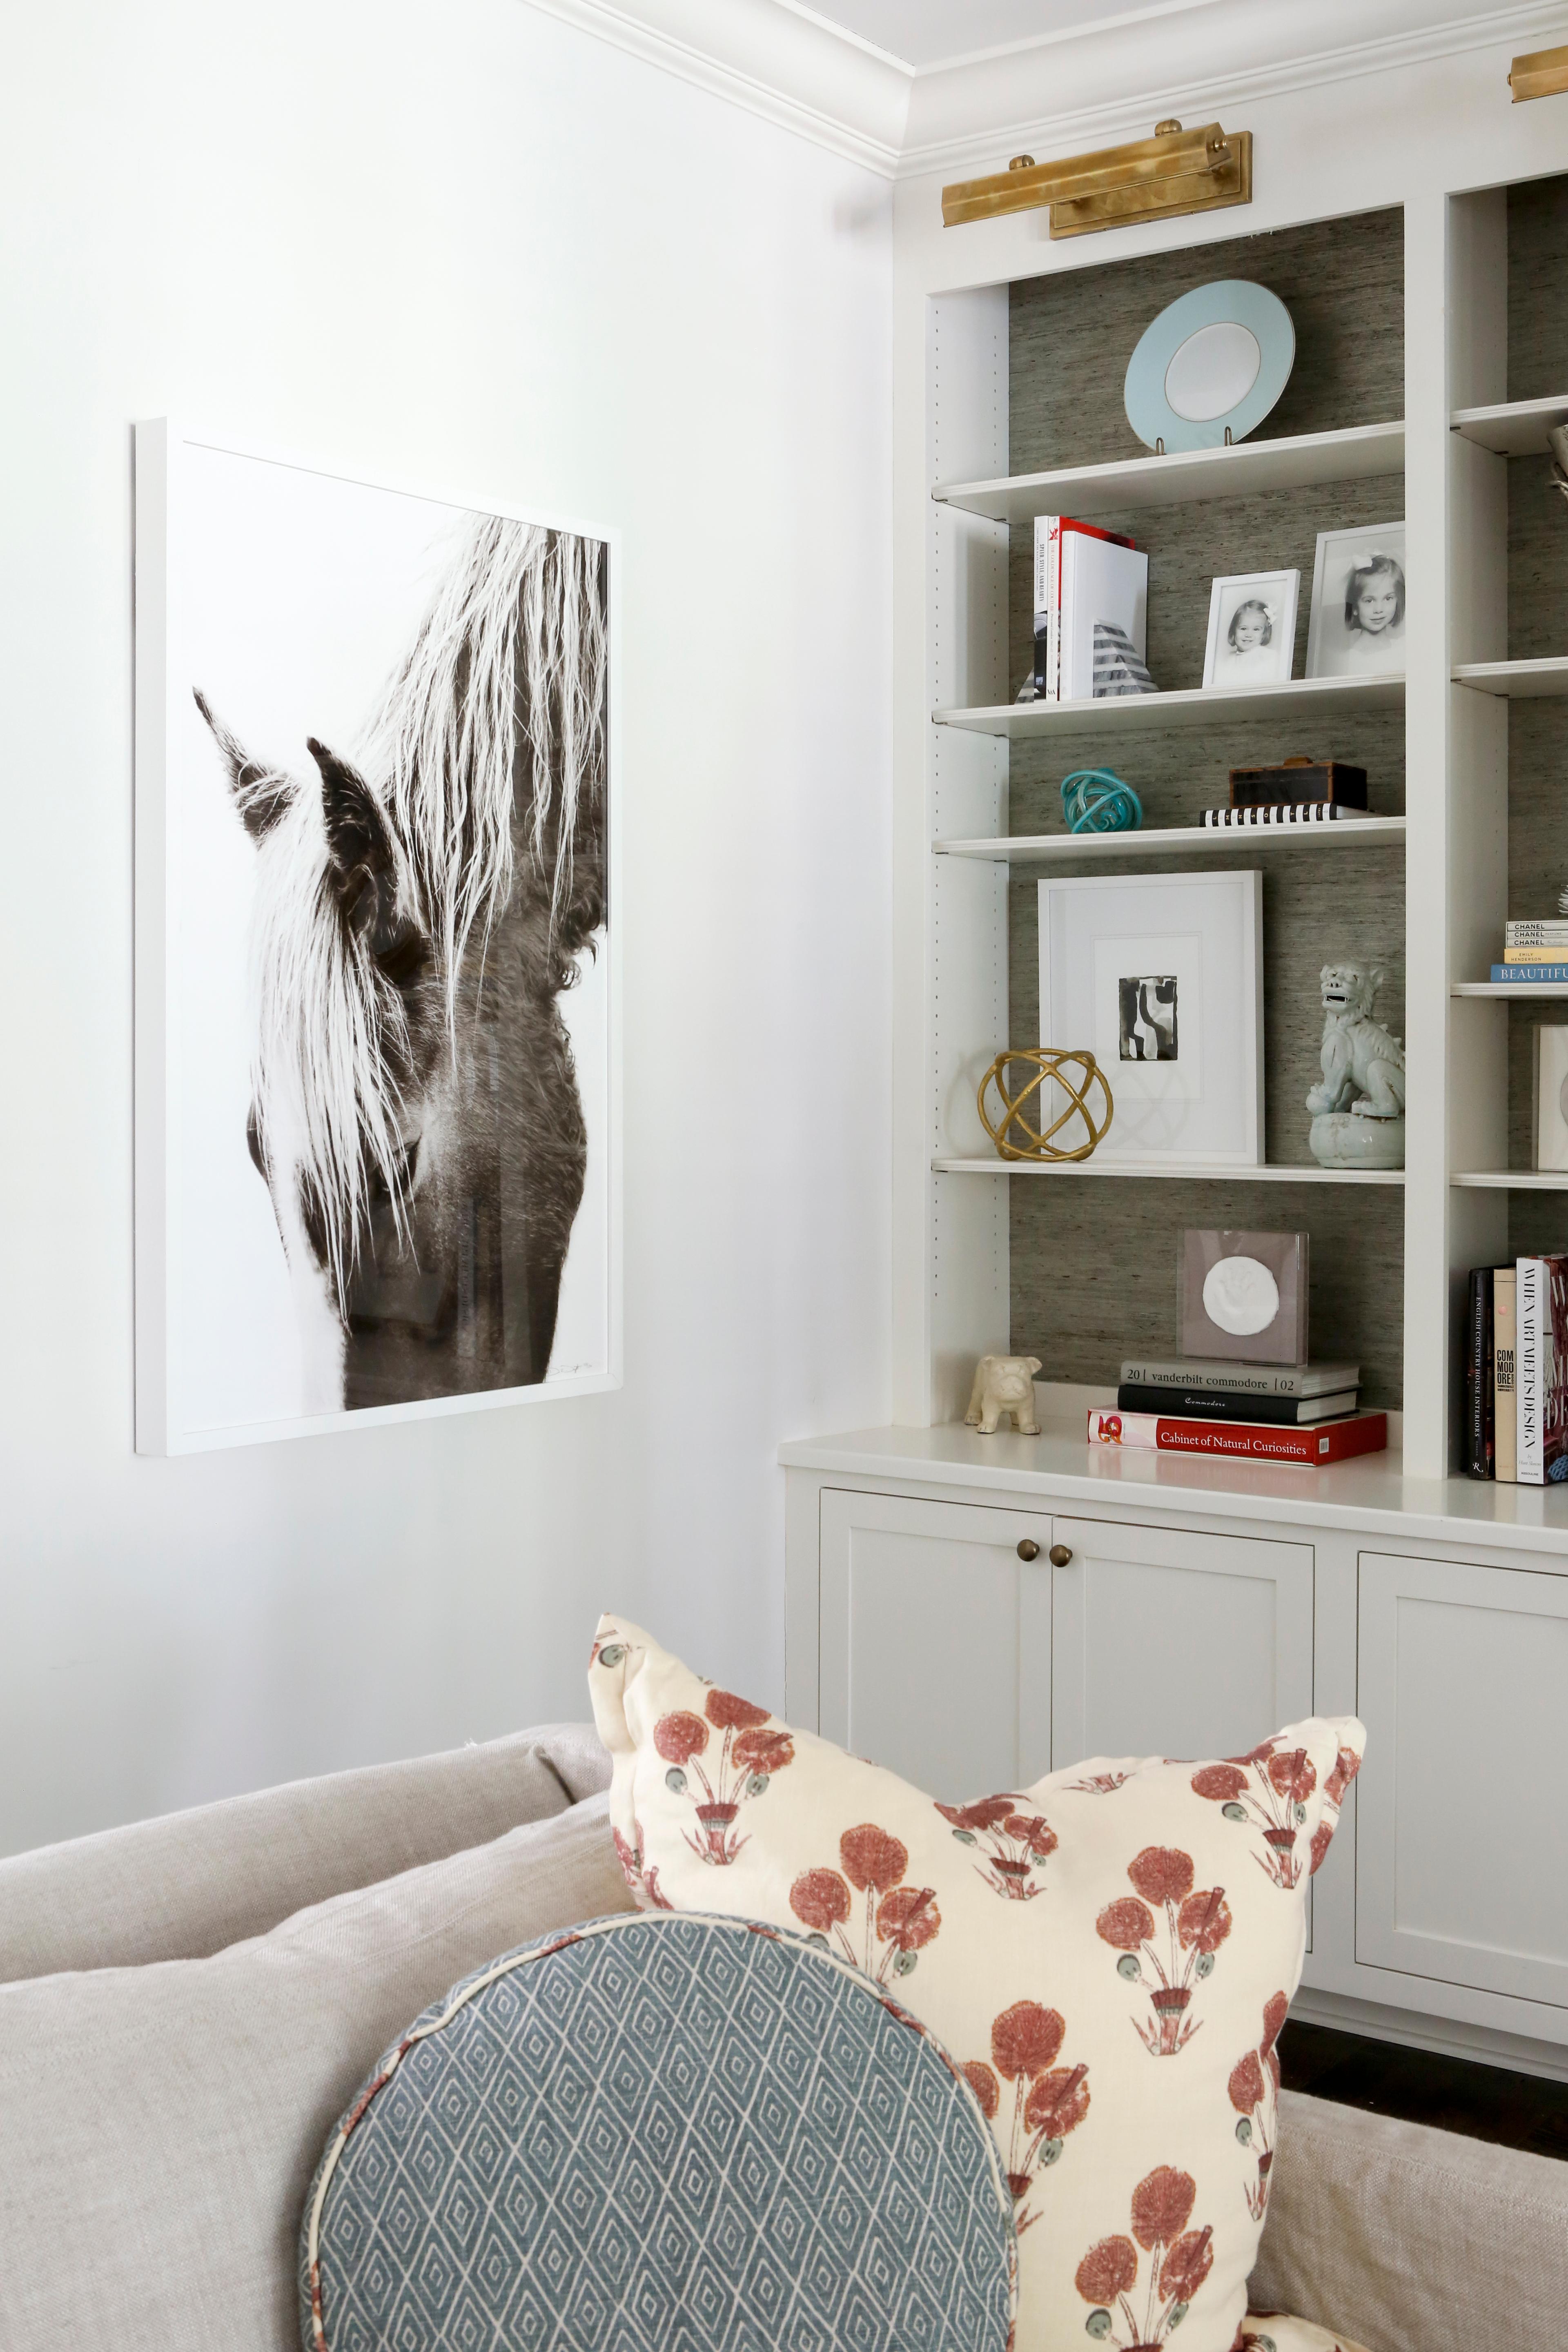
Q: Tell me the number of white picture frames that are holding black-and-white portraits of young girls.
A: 2